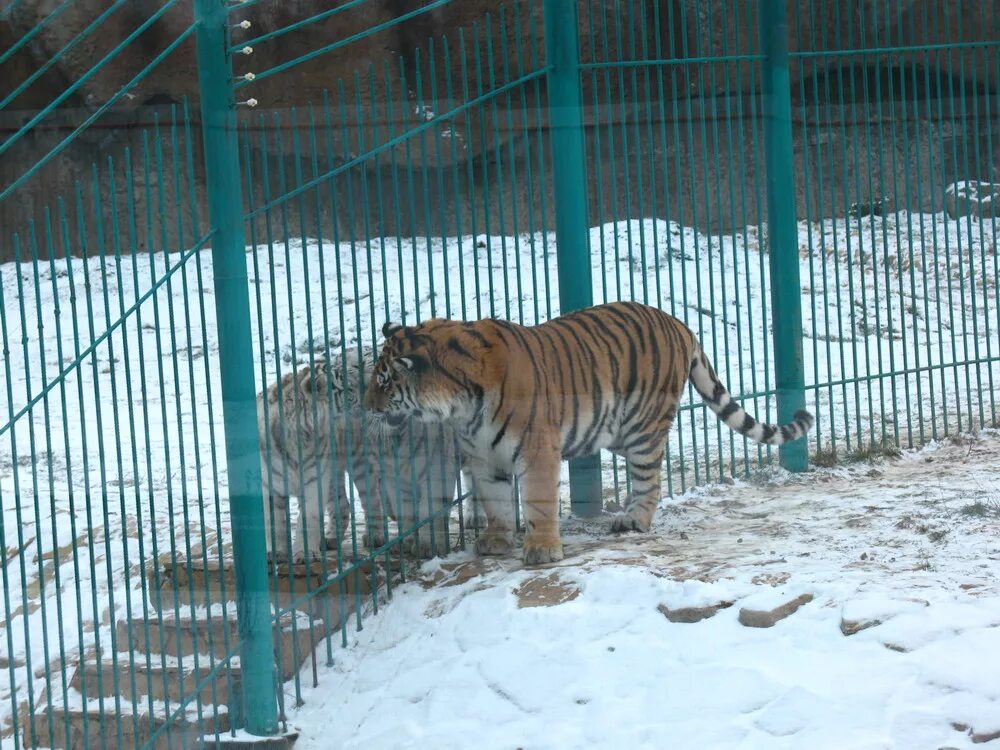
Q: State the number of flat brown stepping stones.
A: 4